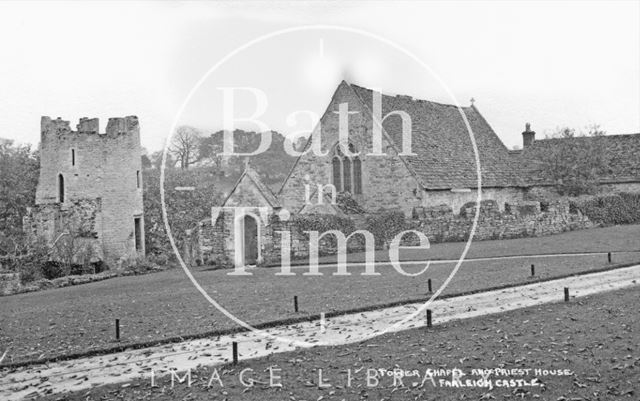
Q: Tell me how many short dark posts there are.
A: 8